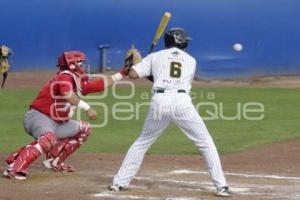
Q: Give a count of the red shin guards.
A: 2